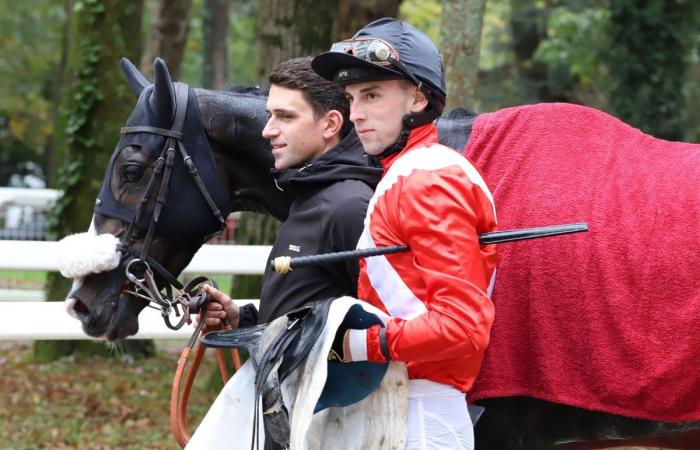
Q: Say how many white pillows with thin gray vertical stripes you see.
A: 0